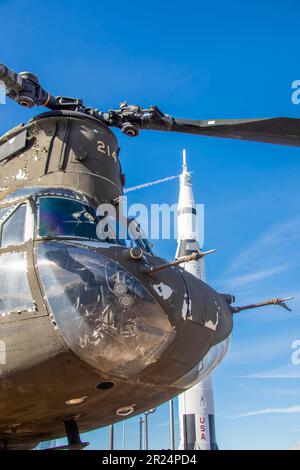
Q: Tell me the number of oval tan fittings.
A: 2